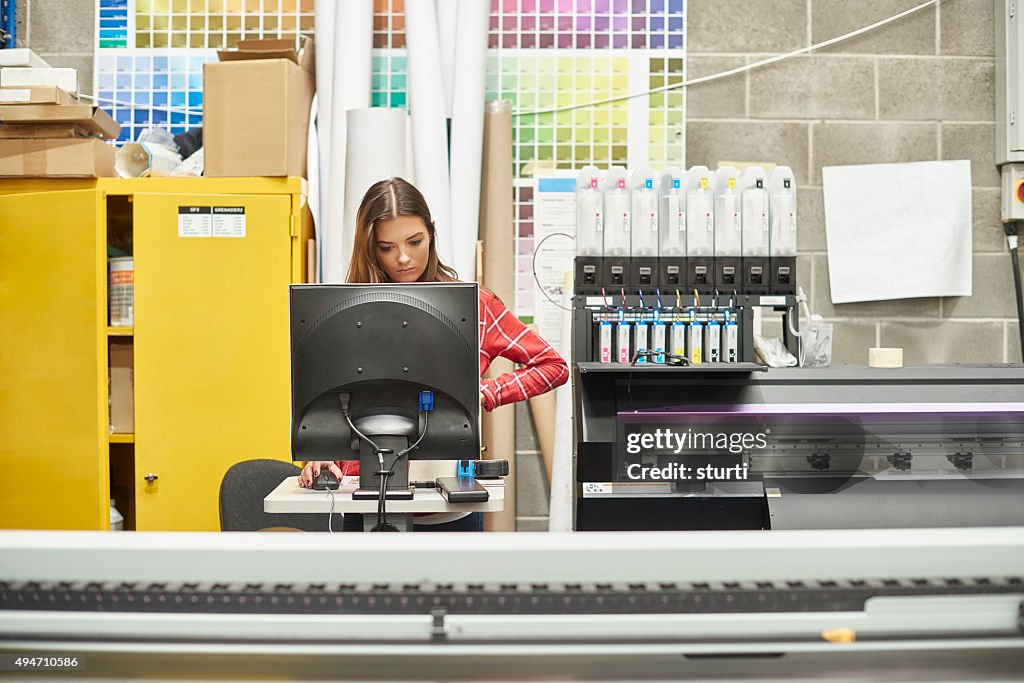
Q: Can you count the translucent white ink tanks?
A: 8